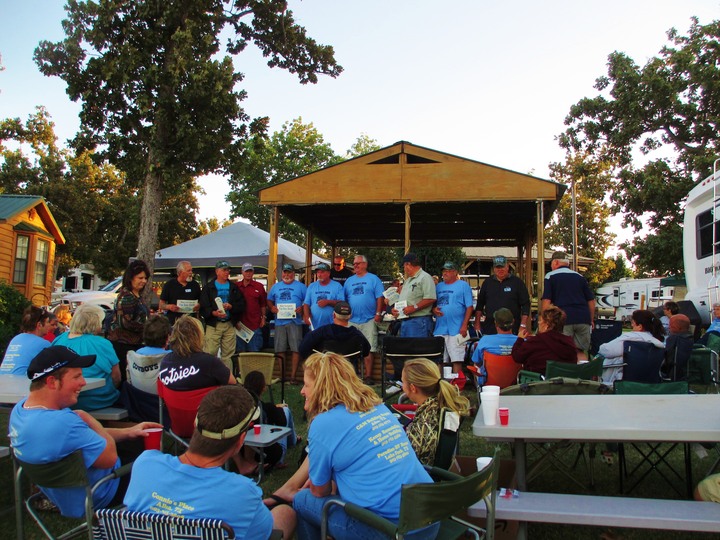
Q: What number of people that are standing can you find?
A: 12